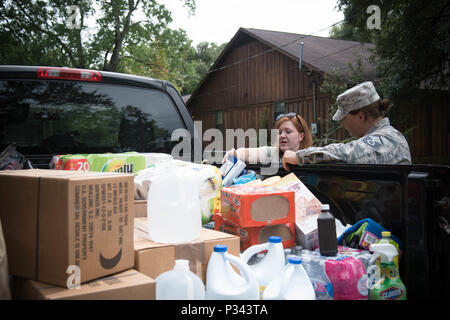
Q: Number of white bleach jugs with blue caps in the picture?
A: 3